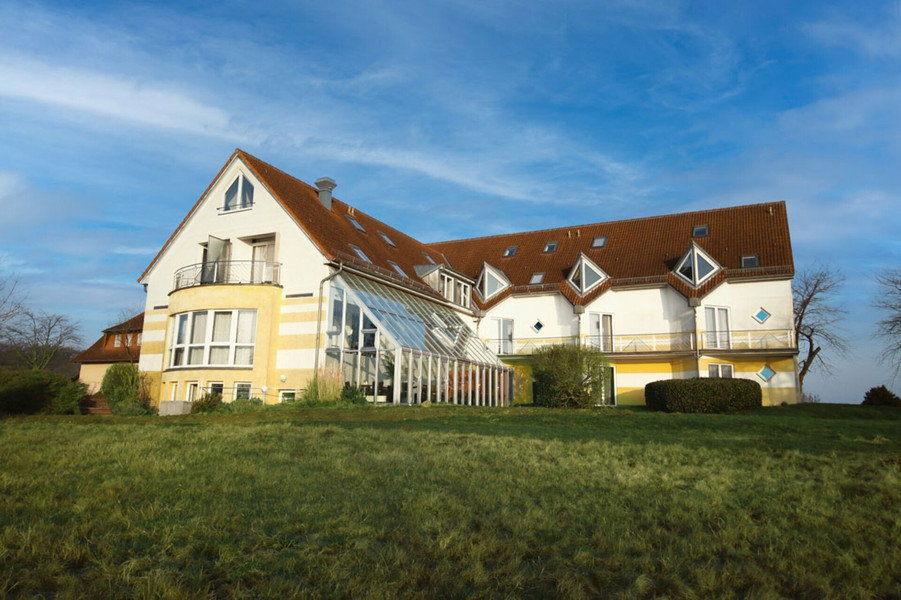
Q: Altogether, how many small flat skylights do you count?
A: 11